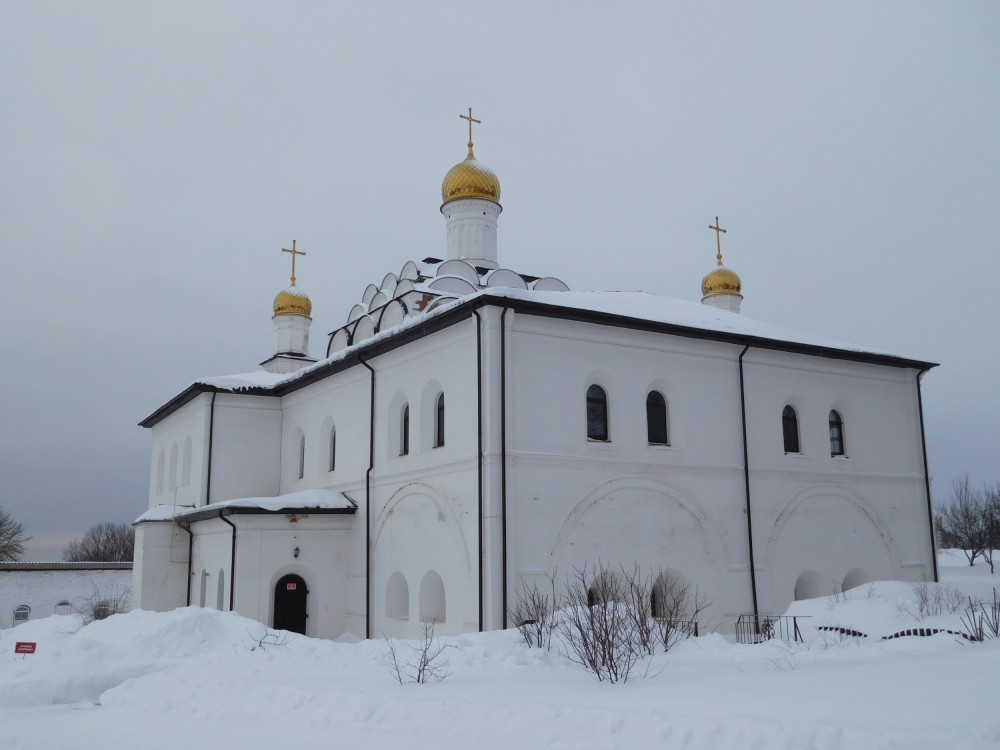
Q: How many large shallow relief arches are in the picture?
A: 3